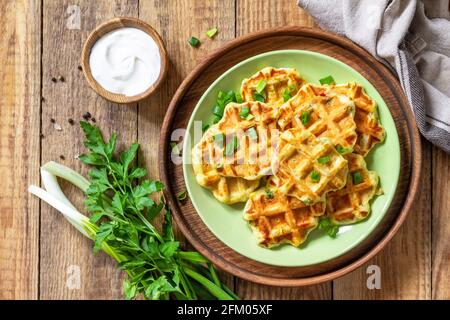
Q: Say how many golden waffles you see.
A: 8